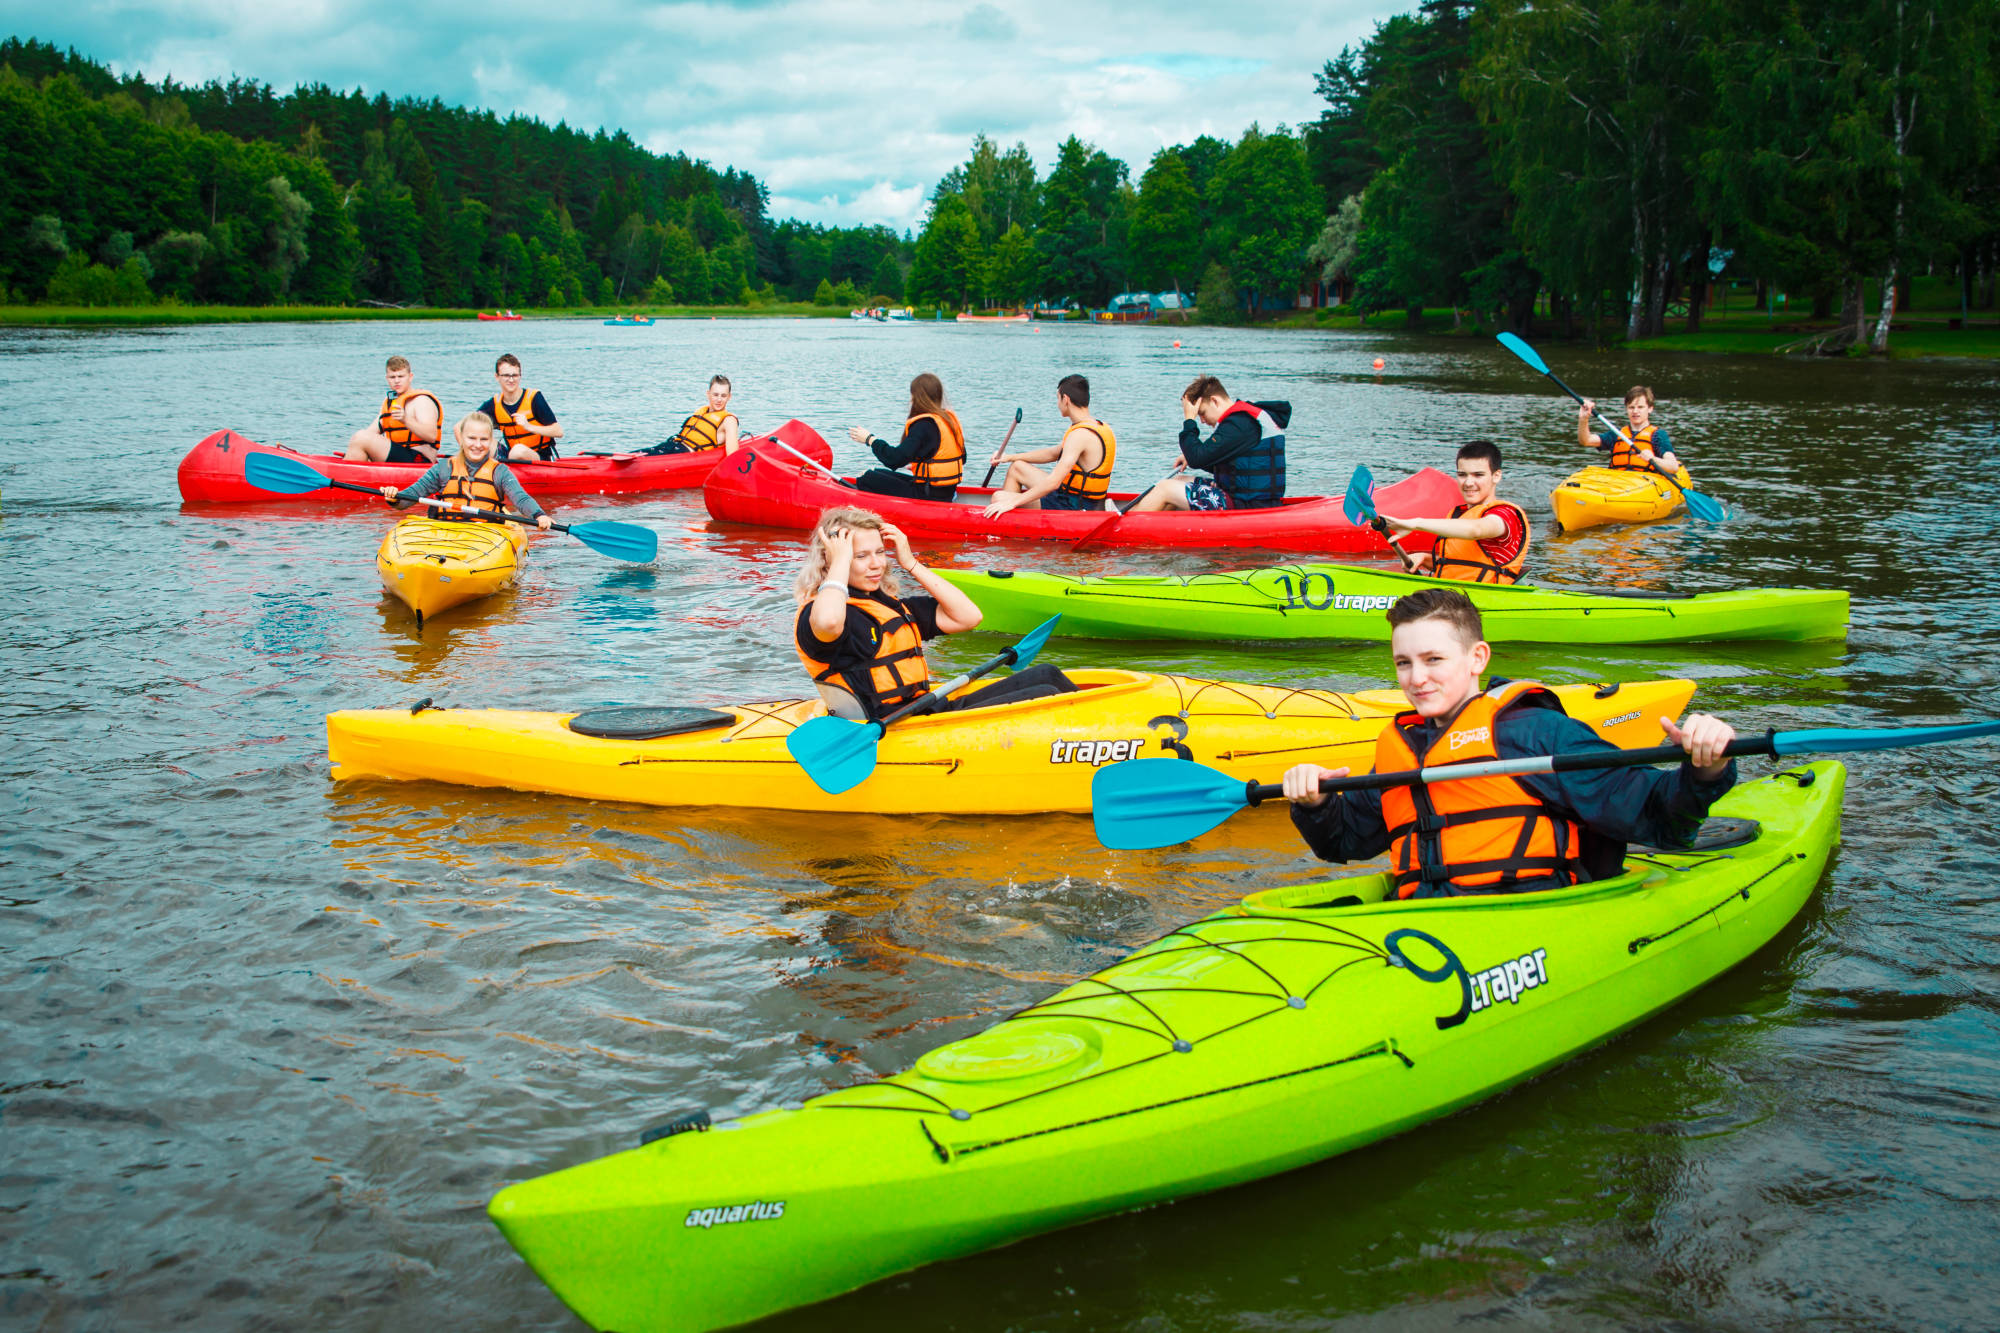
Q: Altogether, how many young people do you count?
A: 11